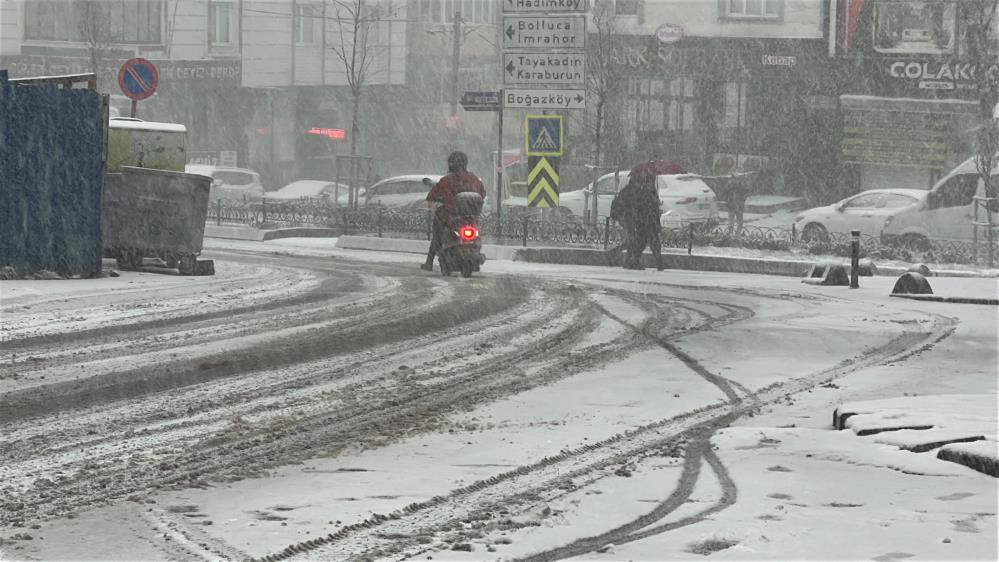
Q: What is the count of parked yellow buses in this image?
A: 0